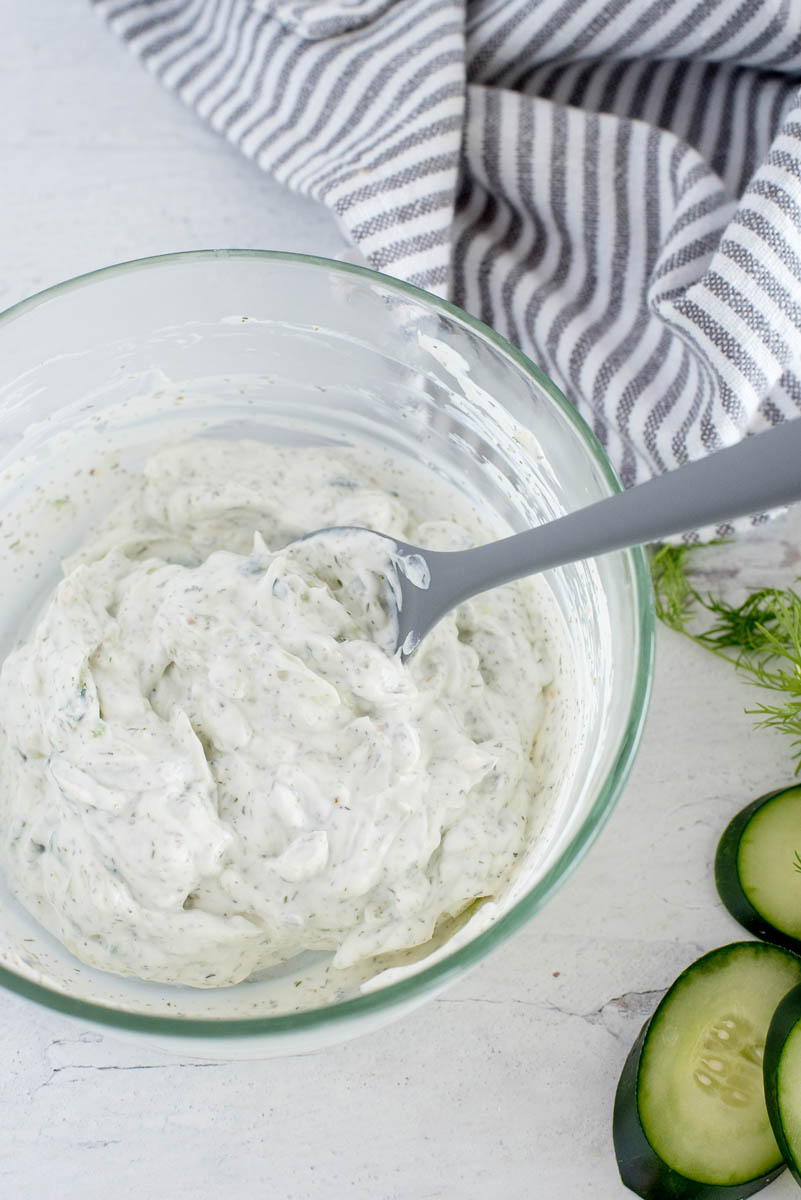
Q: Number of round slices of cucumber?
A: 3